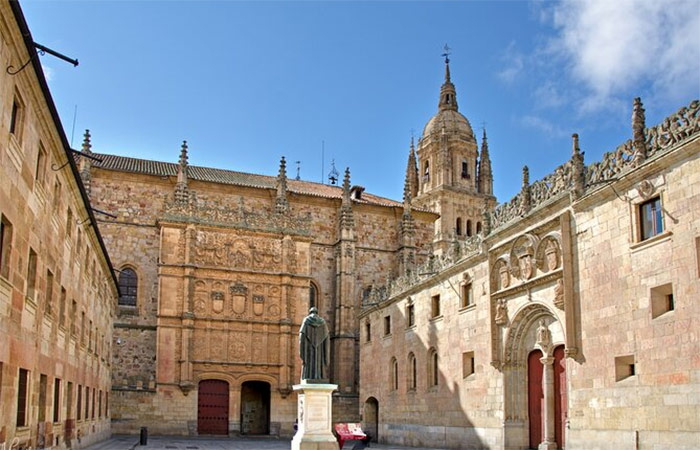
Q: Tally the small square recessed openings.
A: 3